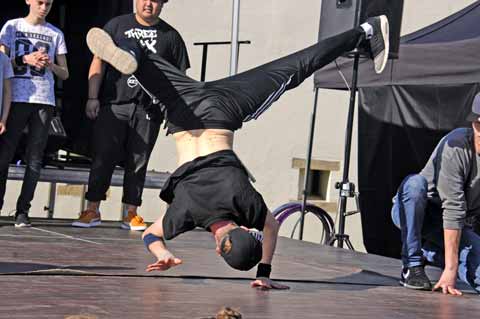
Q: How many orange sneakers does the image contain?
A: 2